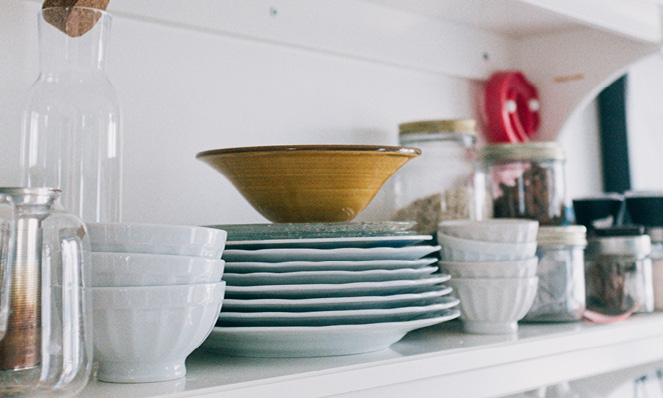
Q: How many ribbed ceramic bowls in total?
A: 7